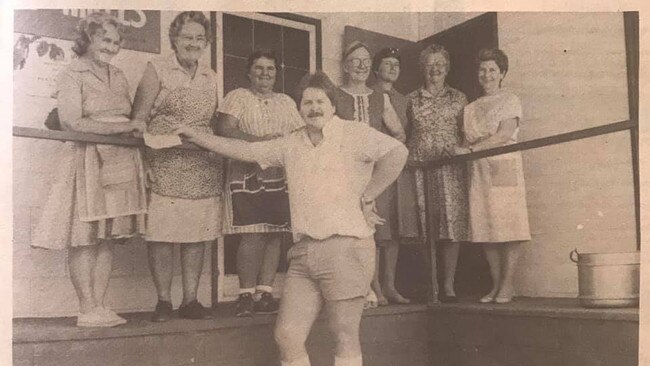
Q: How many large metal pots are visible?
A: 1